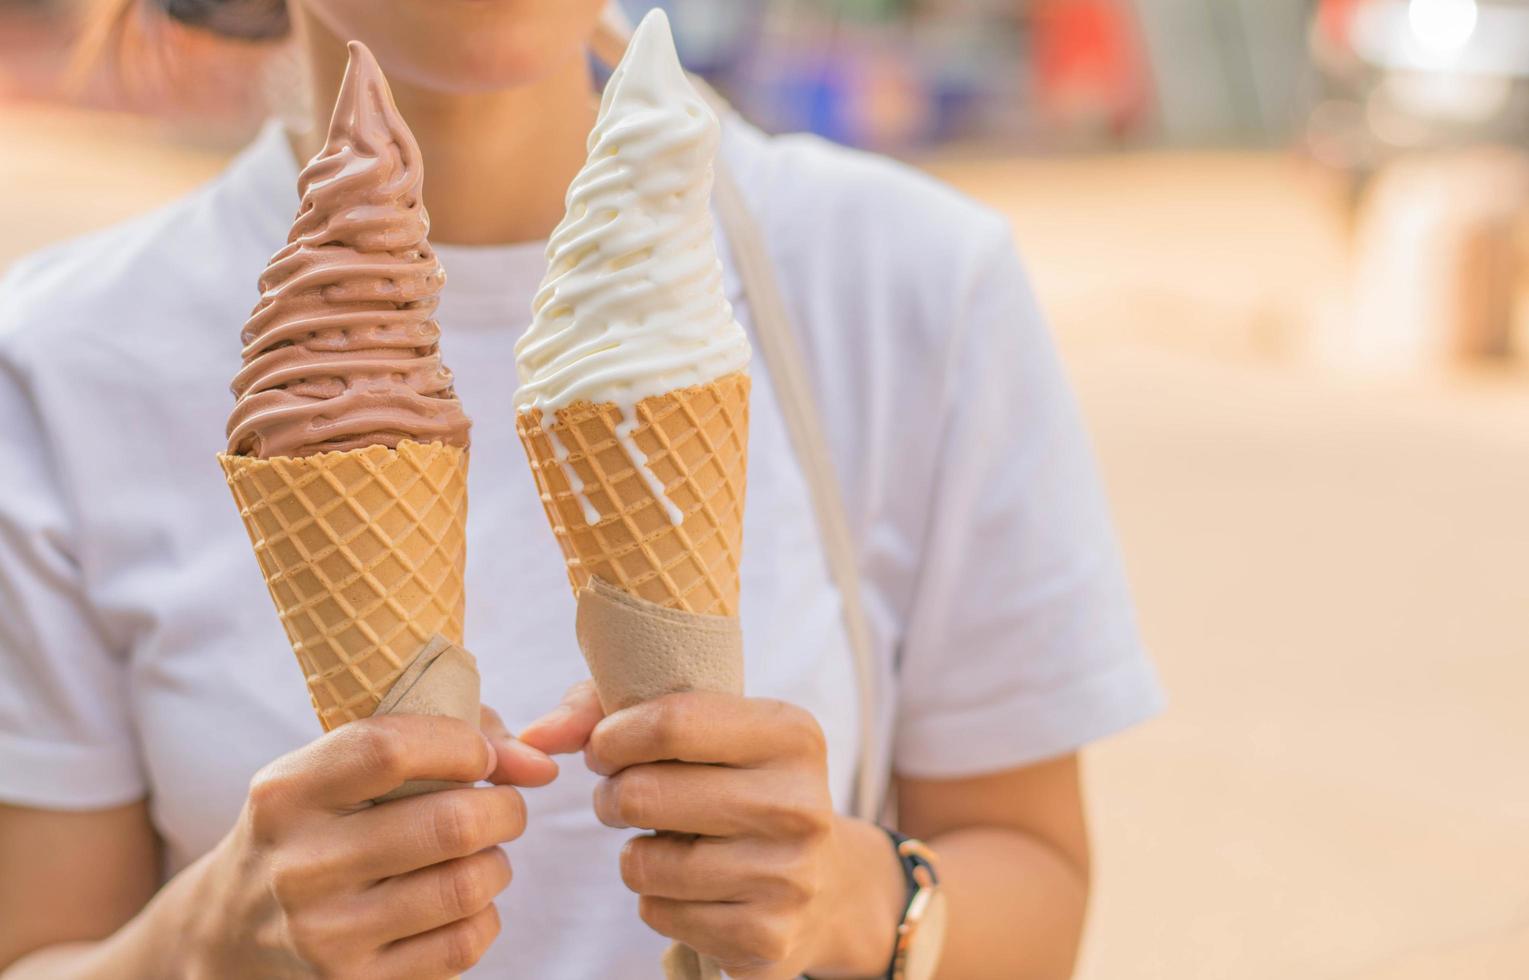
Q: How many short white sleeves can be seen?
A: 2